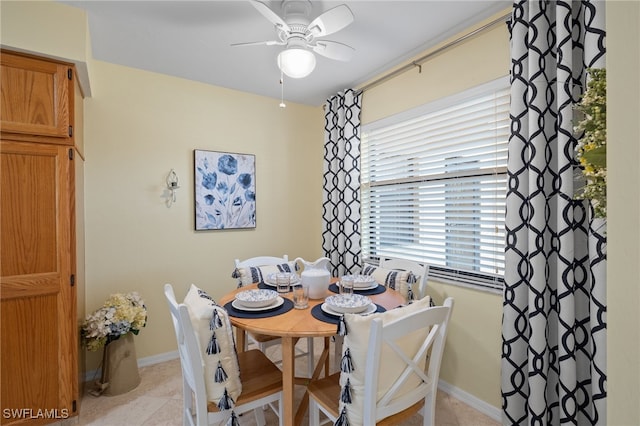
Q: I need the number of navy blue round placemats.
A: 4